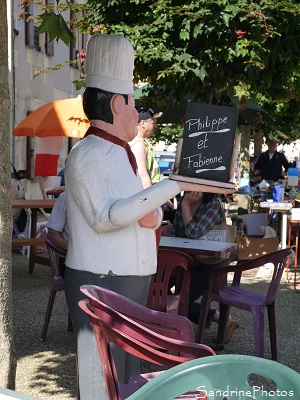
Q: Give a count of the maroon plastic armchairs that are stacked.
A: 2